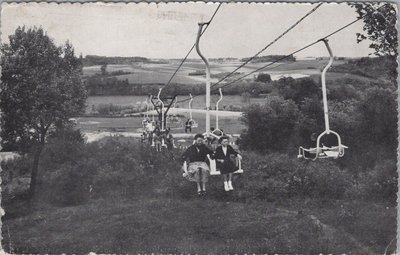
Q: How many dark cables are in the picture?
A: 3